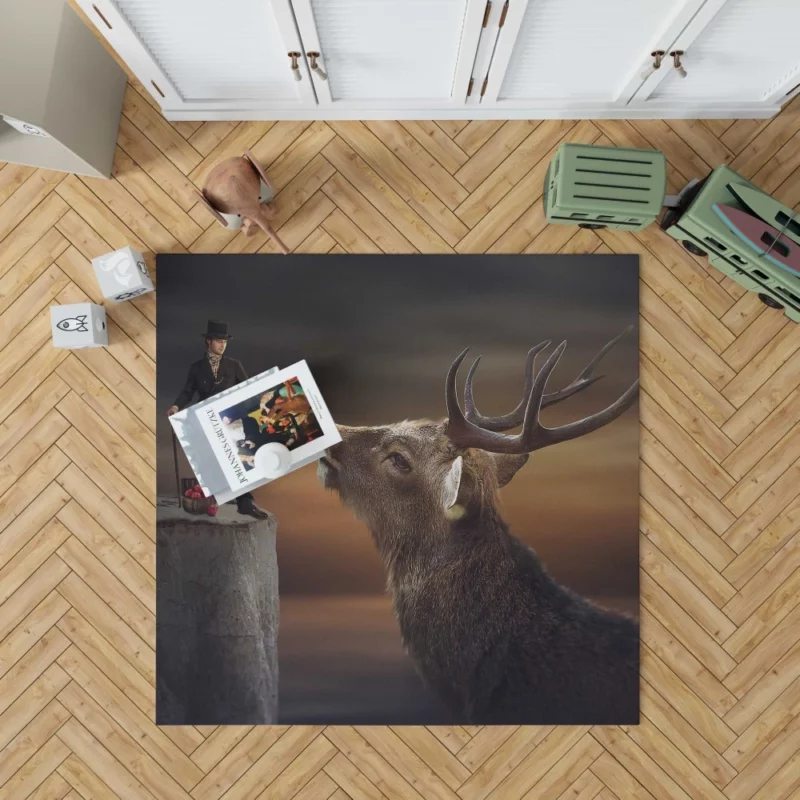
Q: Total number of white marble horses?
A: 0